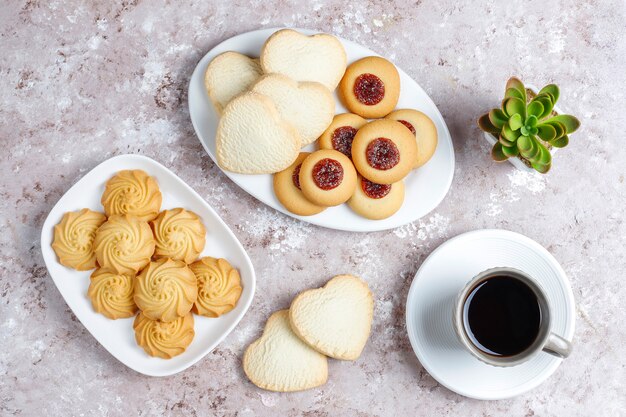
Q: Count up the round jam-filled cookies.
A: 7